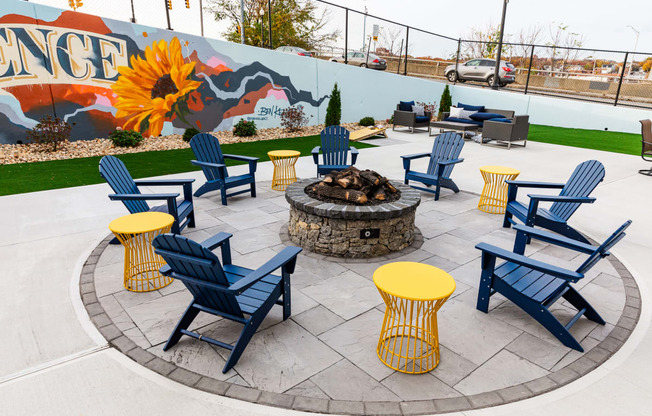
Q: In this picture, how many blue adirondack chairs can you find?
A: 7